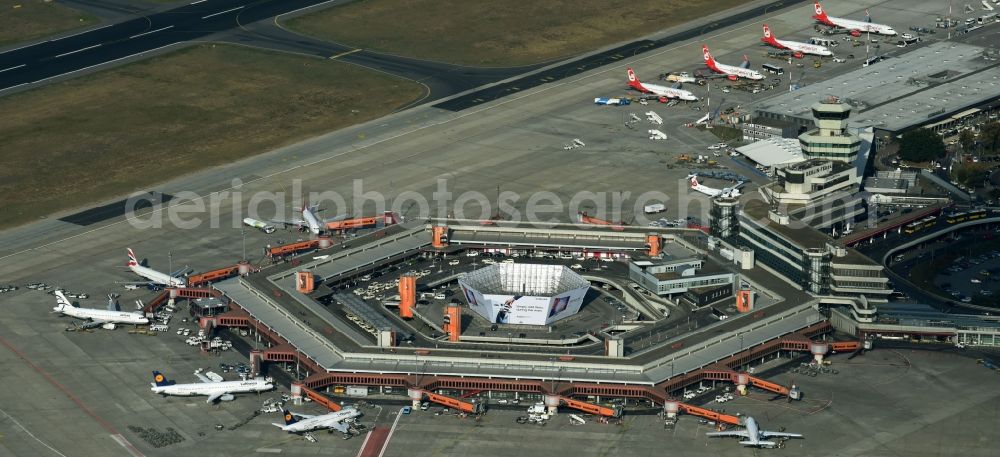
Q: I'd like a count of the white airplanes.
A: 11